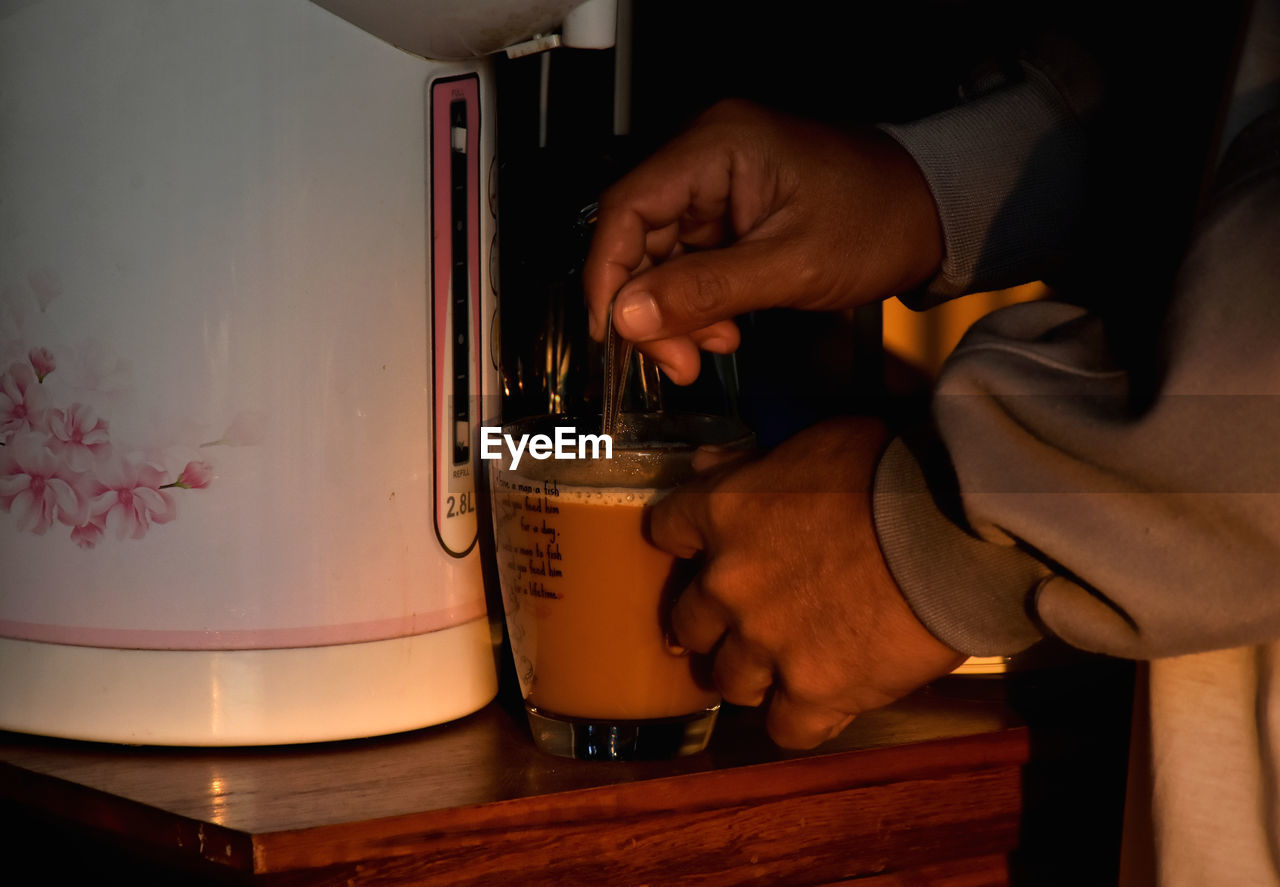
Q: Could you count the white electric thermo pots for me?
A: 1